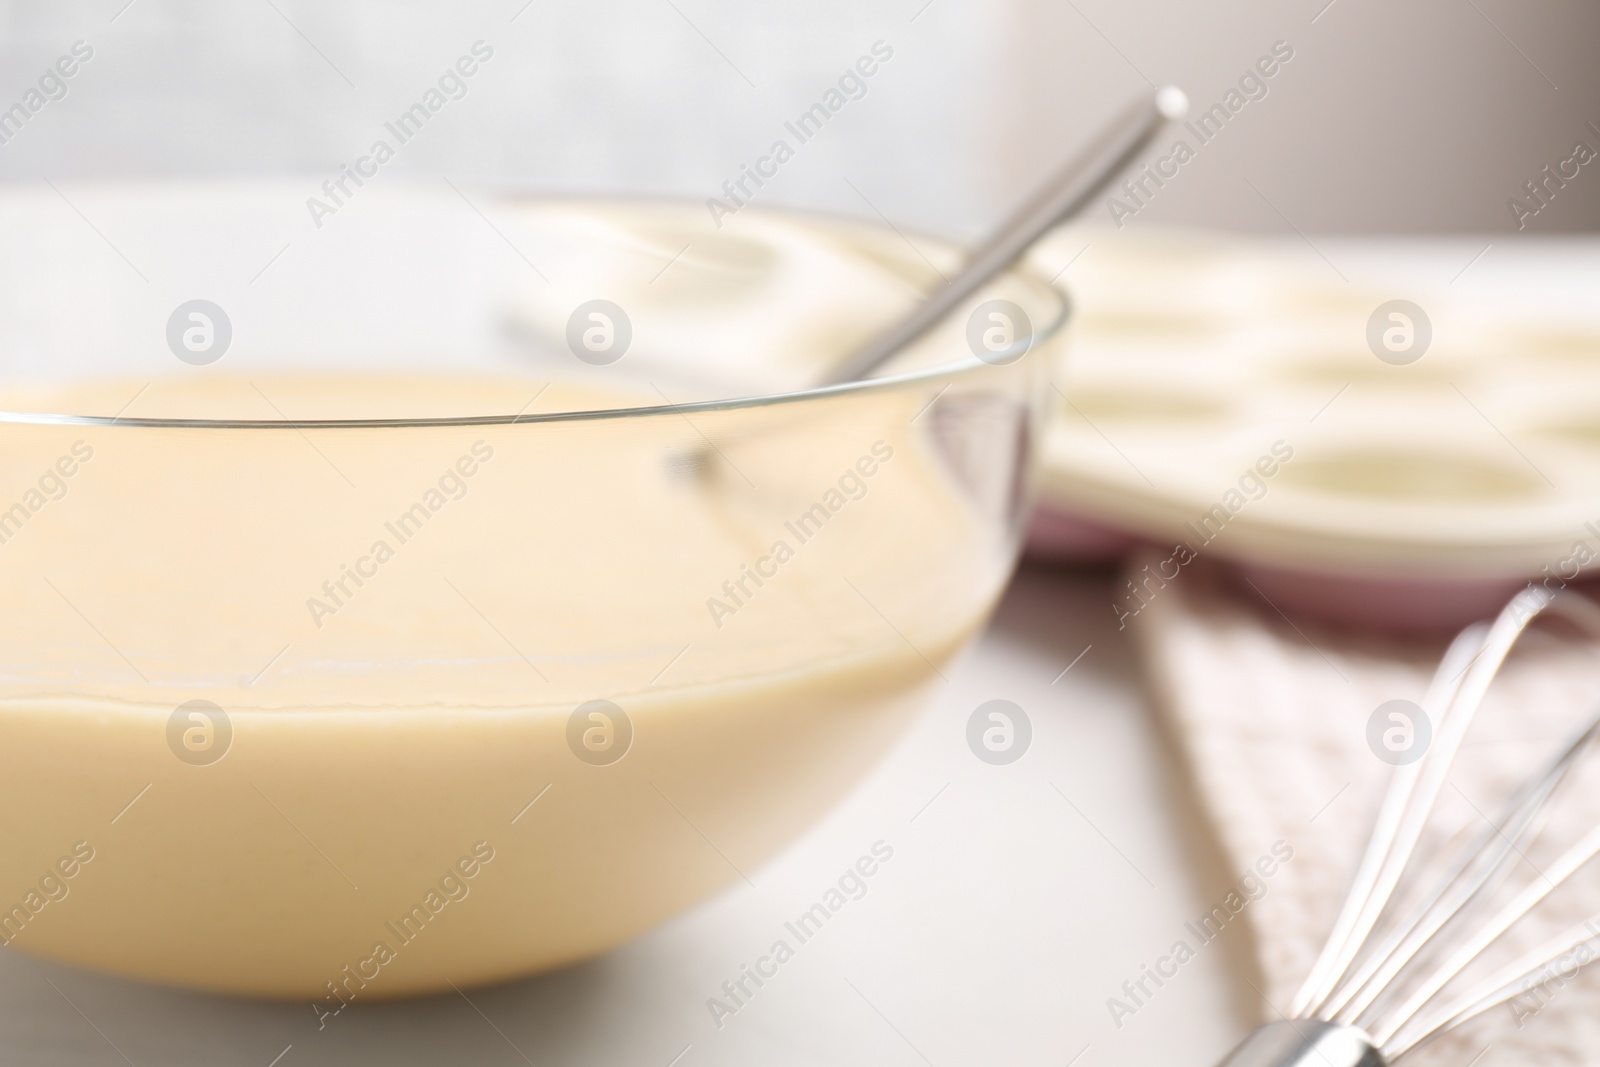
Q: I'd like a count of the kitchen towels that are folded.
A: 1